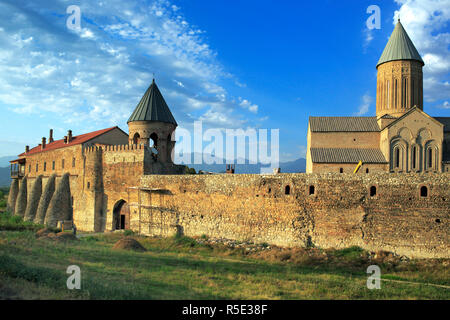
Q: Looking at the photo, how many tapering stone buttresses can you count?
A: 5